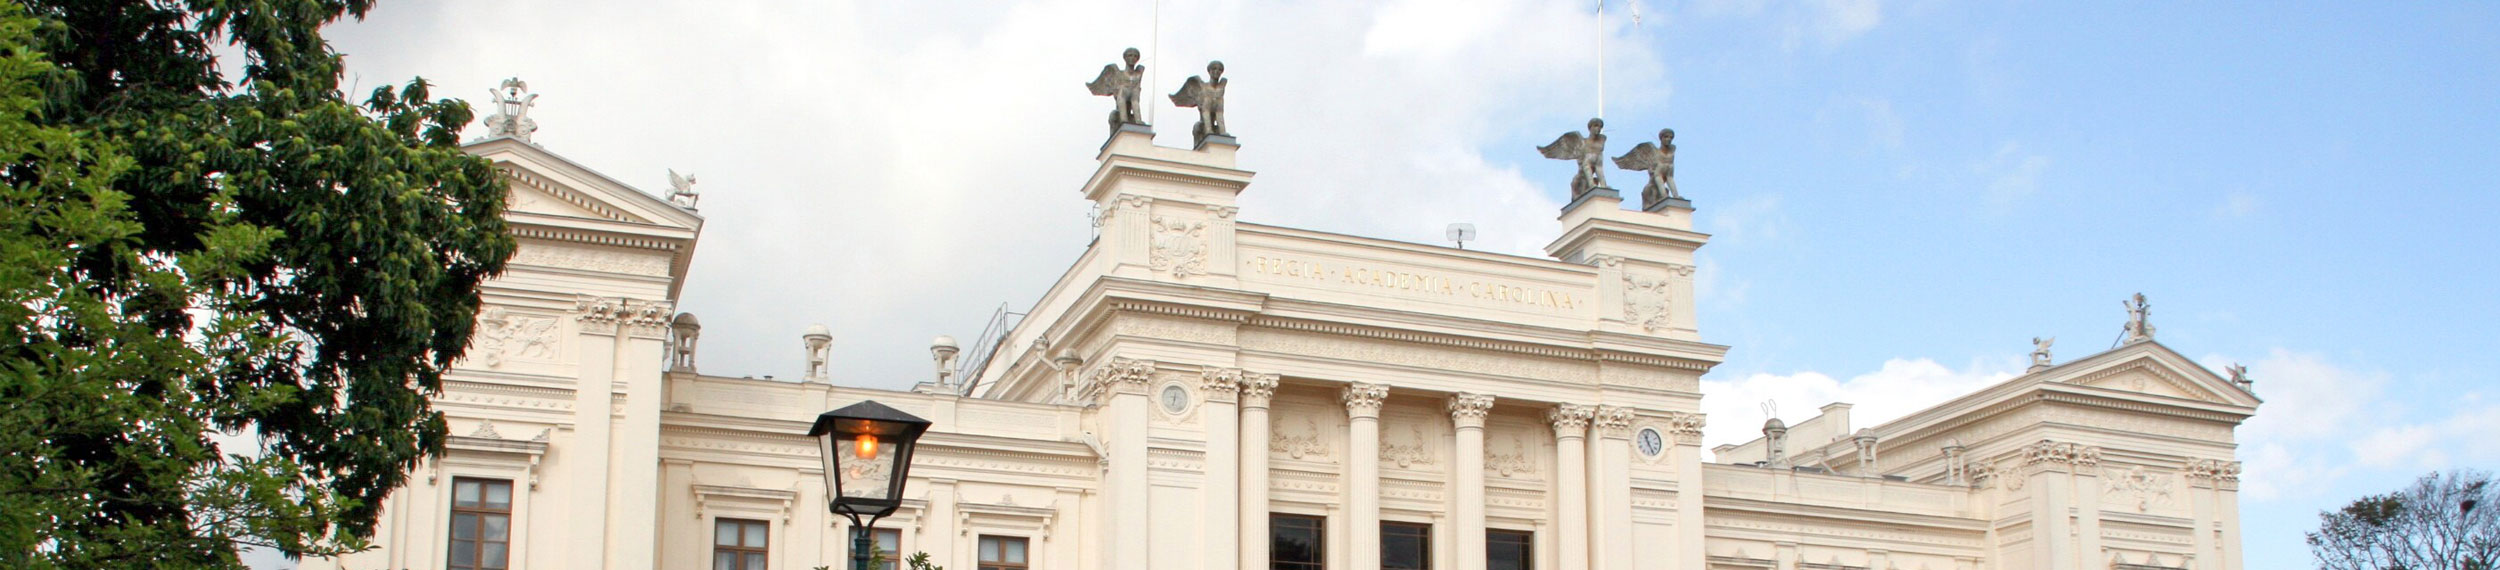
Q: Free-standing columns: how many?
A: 4